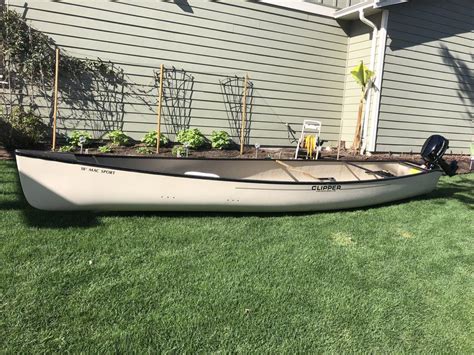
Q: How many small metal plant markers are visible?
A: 3